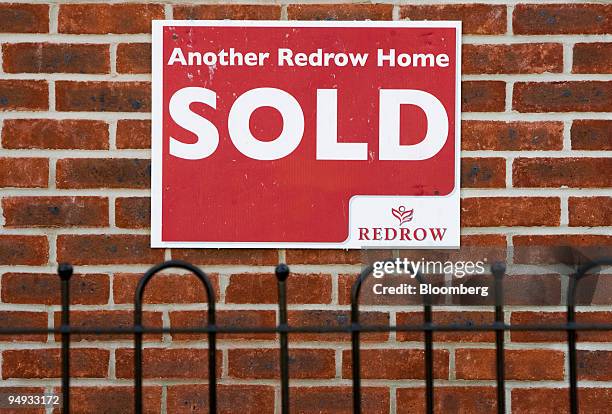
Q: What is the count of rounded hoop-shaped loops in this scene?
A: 3